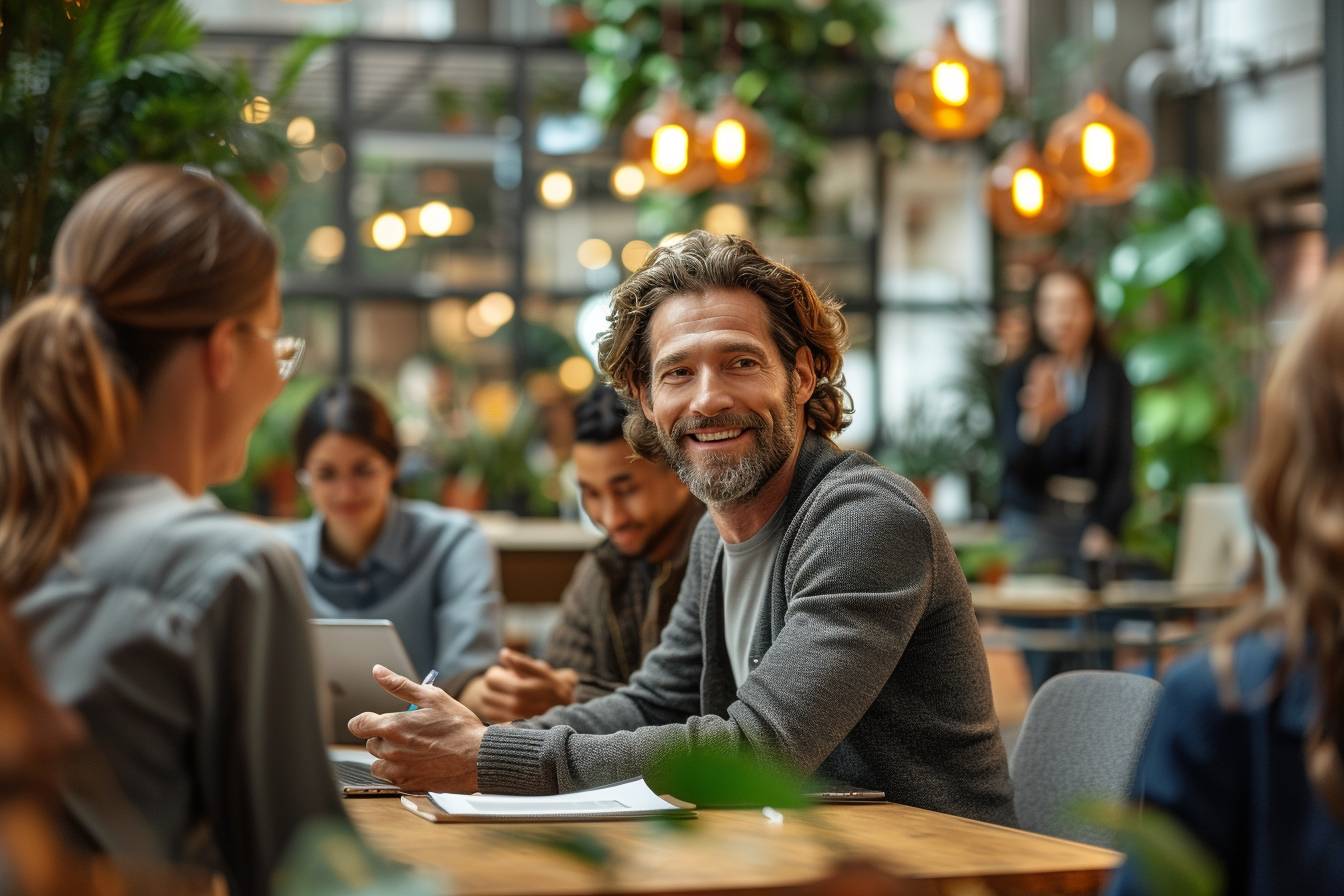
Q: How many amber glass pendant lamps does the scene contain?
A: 5